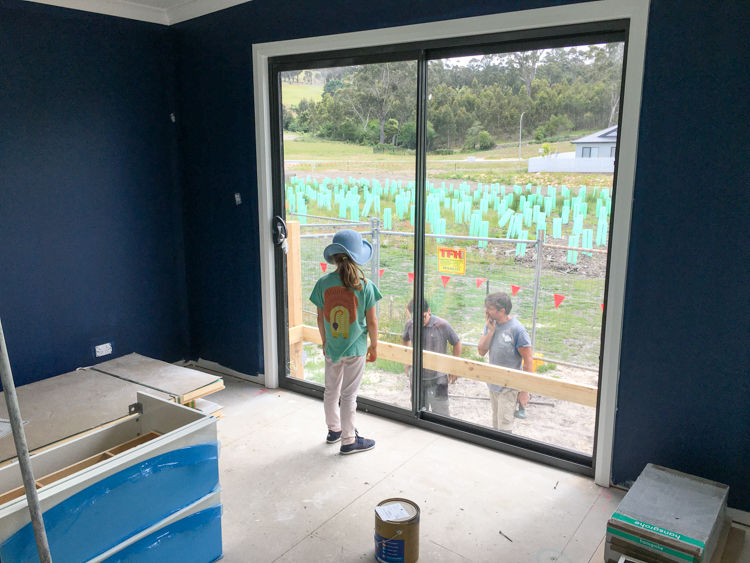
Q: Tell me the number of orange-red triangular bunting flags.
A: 8